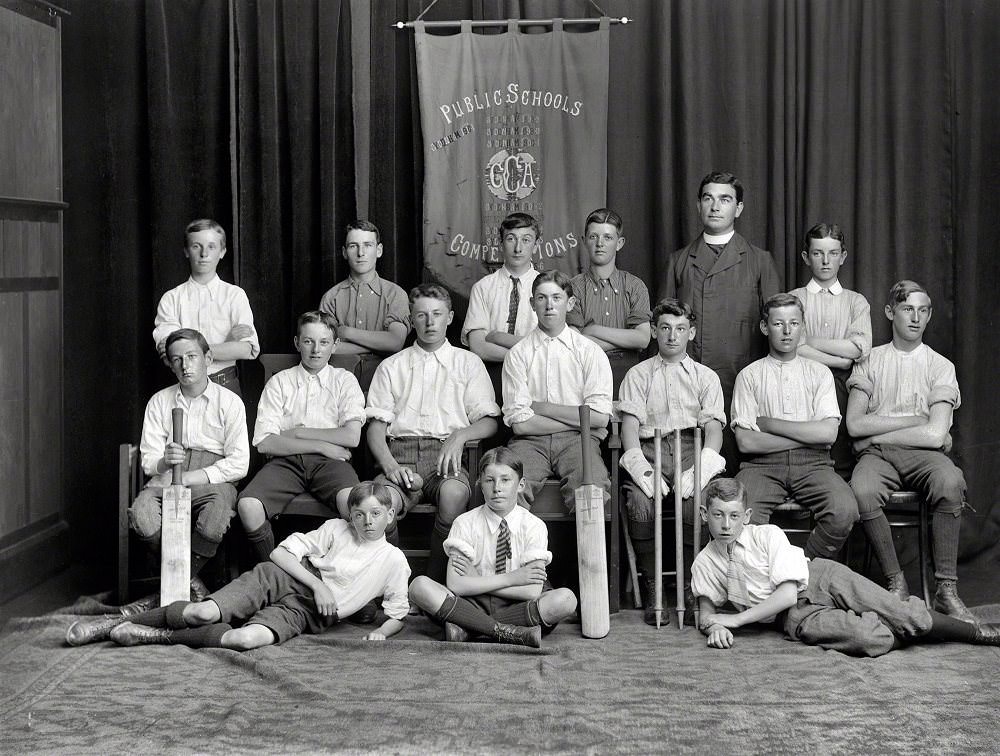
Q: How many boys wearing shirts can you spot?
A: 15